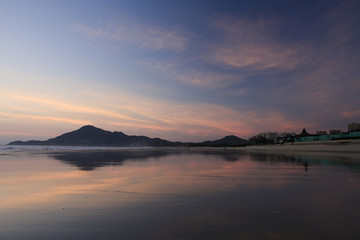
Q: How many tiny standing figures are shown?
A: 3